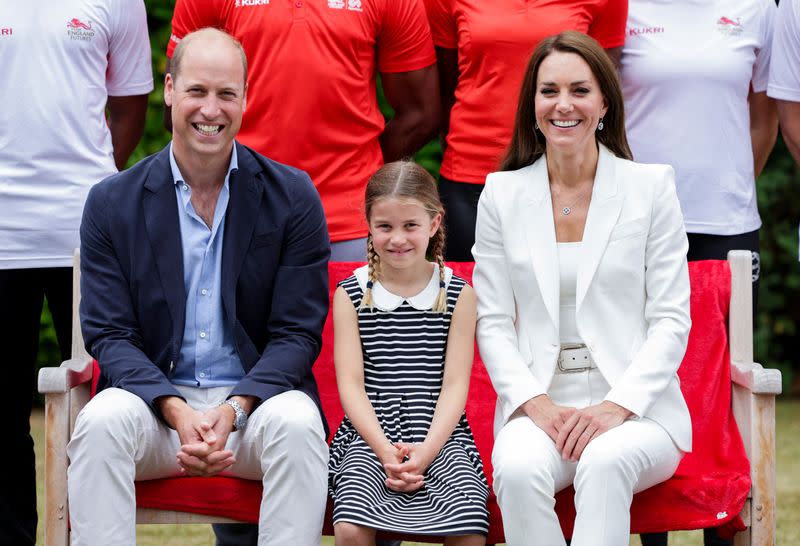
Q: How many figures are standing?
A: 5